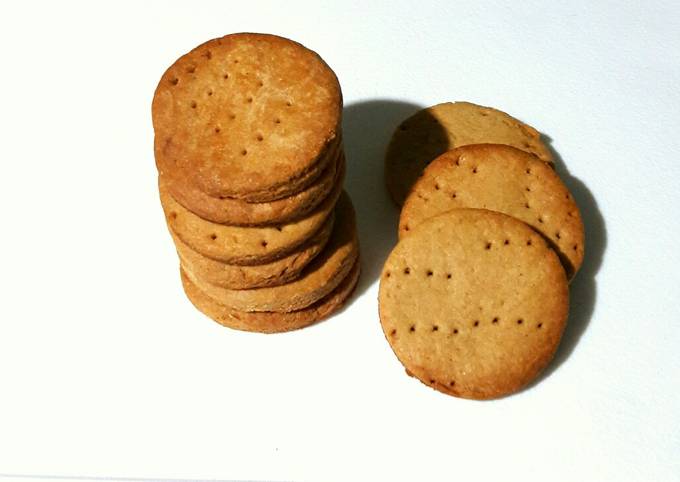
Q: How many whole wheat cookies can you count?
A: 9